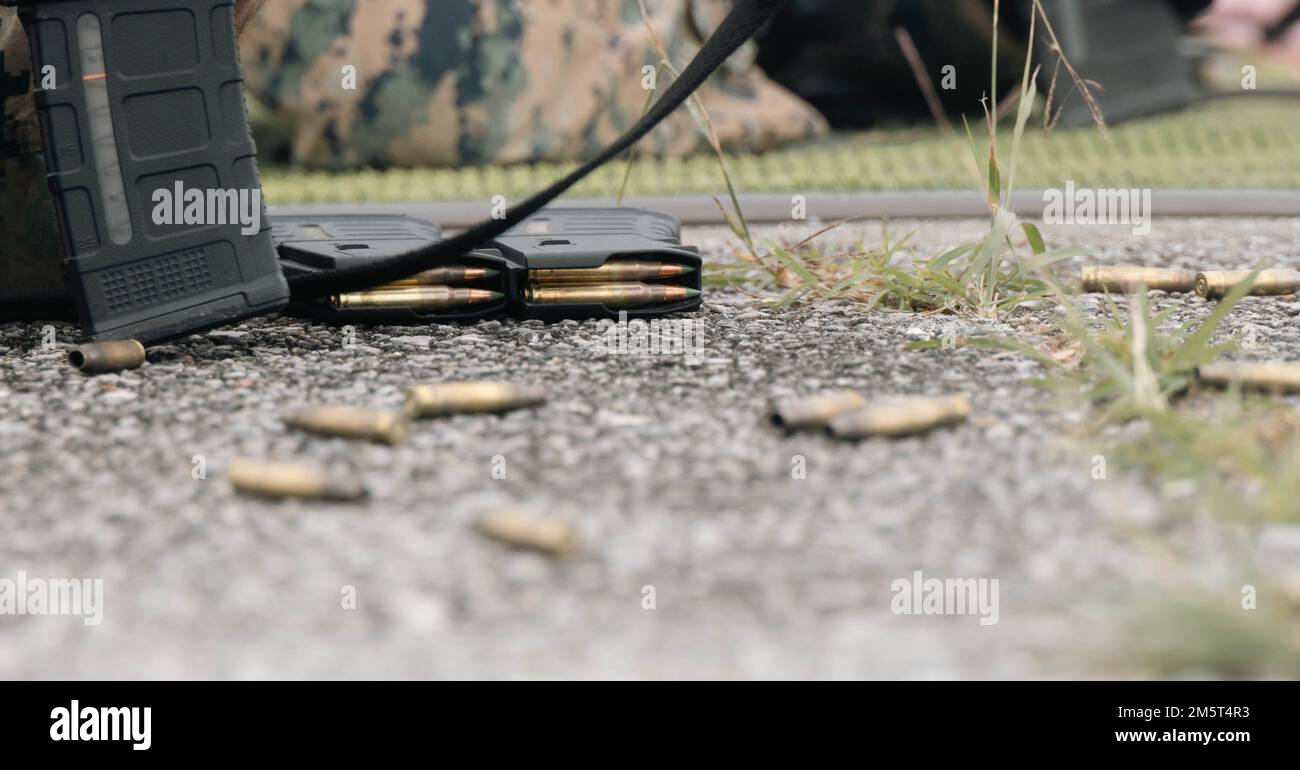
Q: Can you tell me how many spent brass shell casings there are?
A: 10